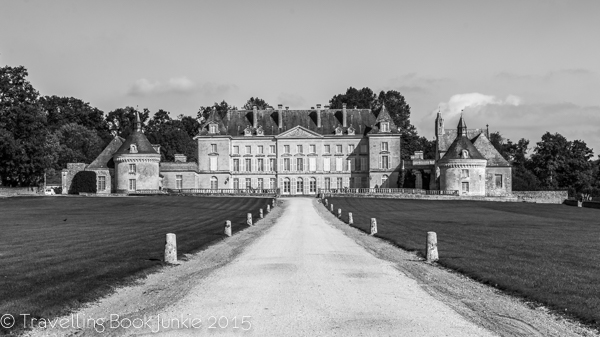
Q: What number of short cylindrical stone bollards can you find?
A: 13